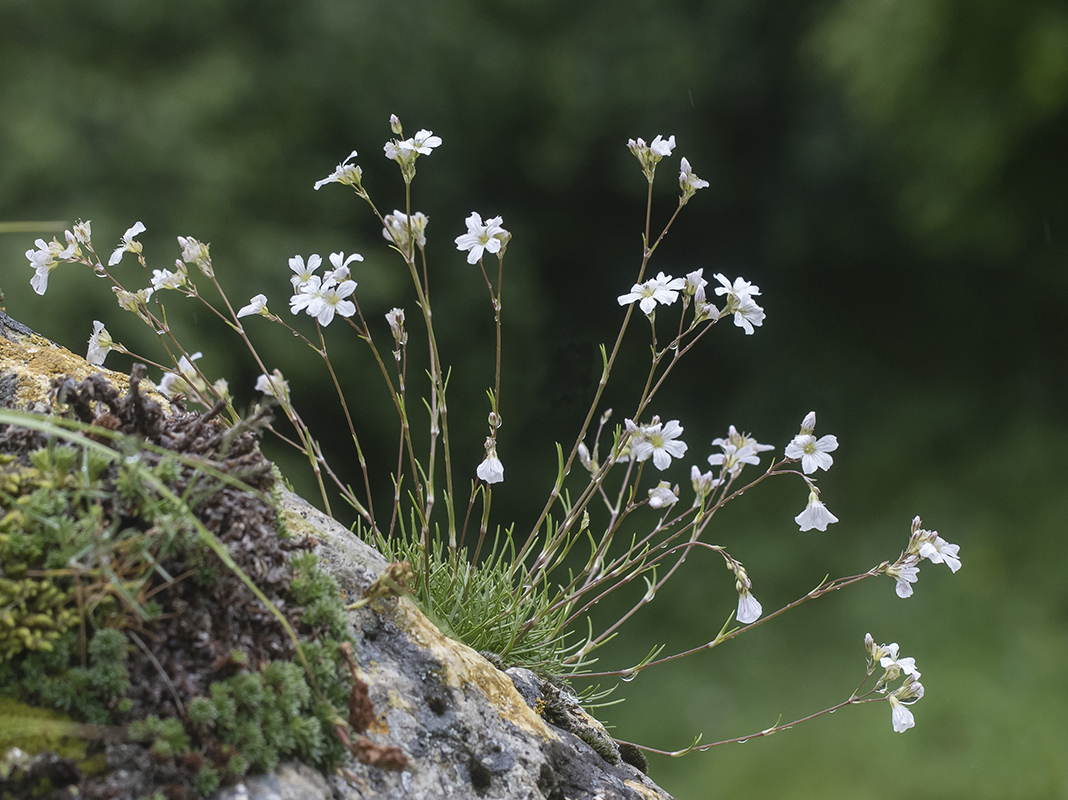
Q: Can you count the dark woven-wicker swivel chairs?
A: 0